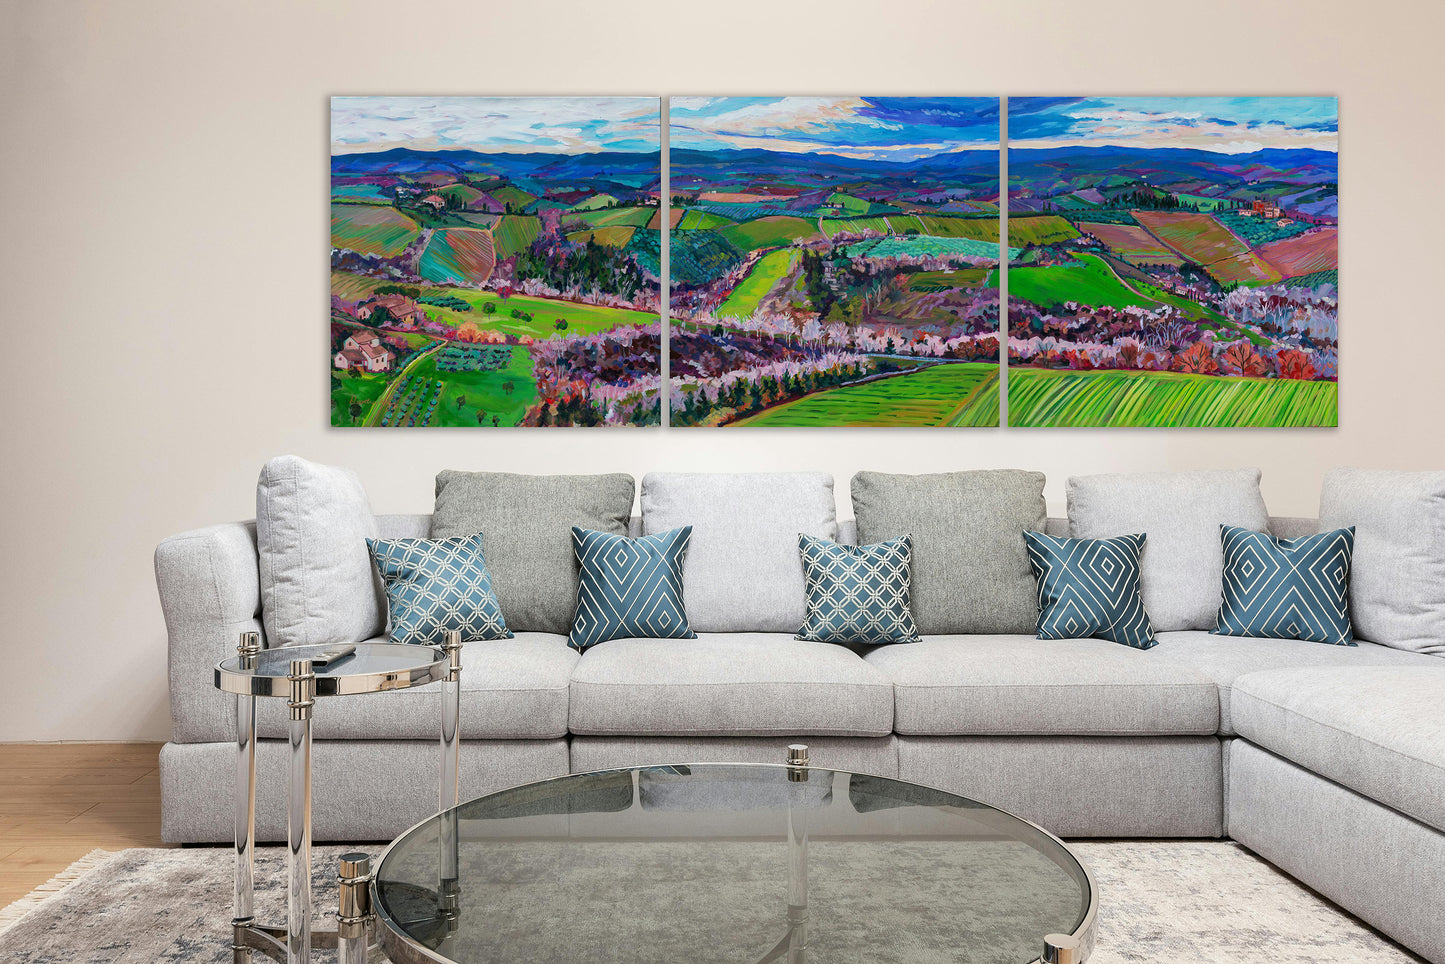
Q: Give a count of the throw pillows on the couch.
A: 5